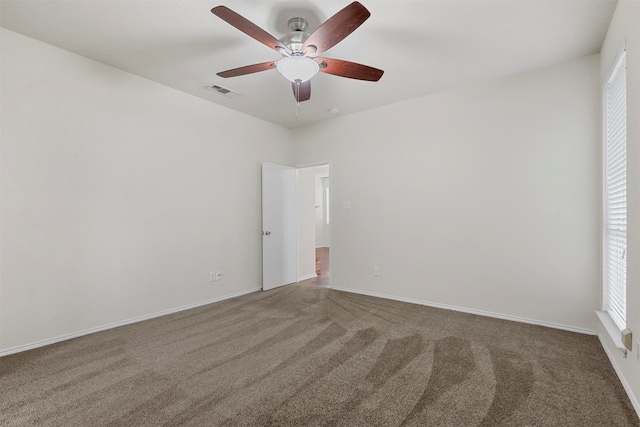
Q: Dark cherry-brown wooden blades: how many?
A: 5